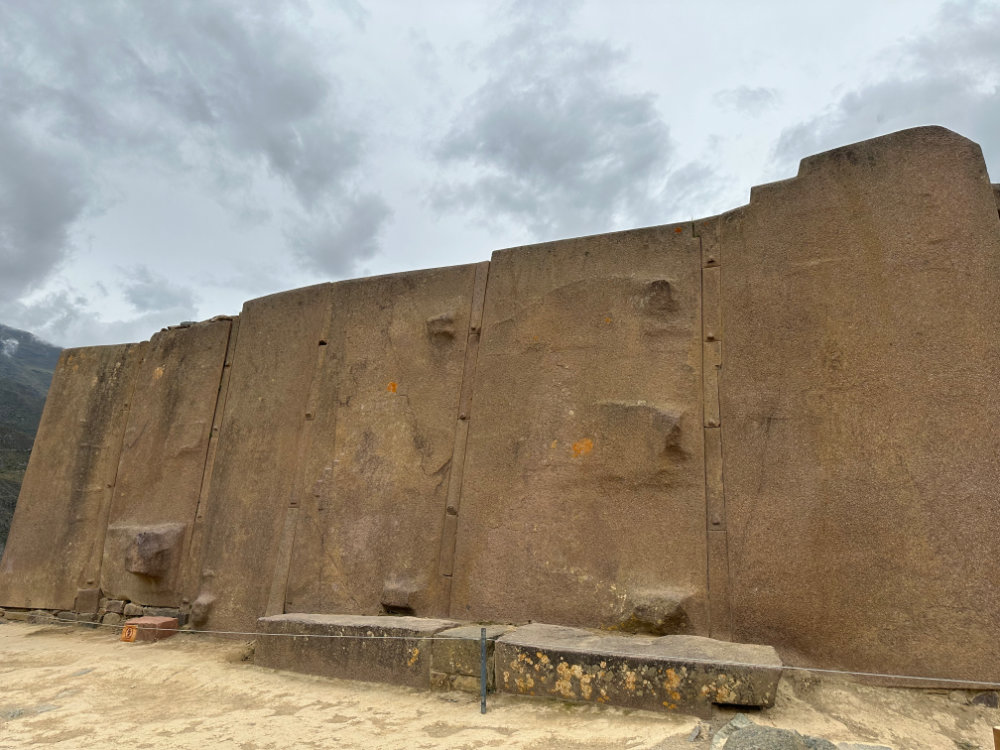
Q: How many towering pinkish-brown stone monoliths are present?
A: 6